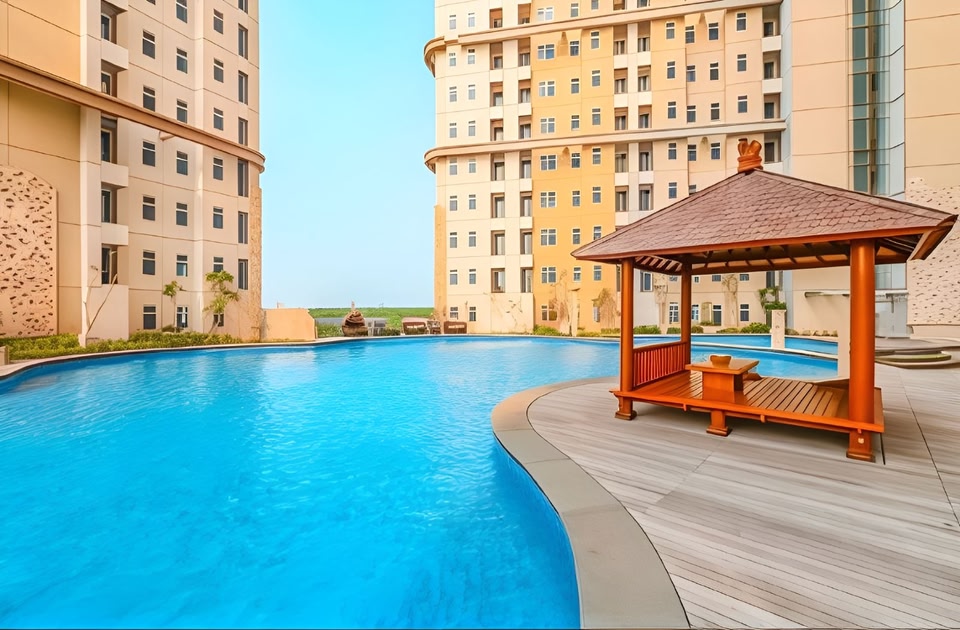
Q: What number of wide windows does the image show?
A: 9